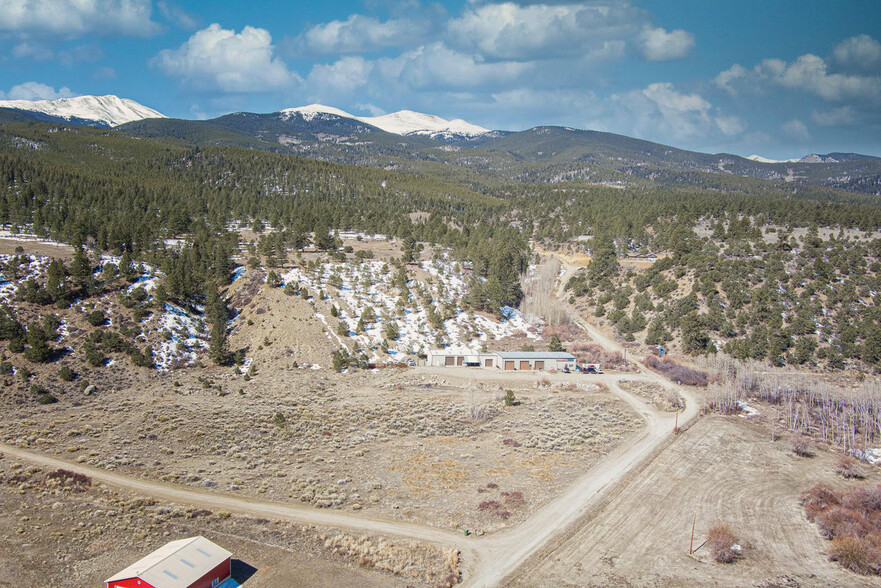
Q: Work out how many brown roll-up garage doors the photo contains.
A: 6